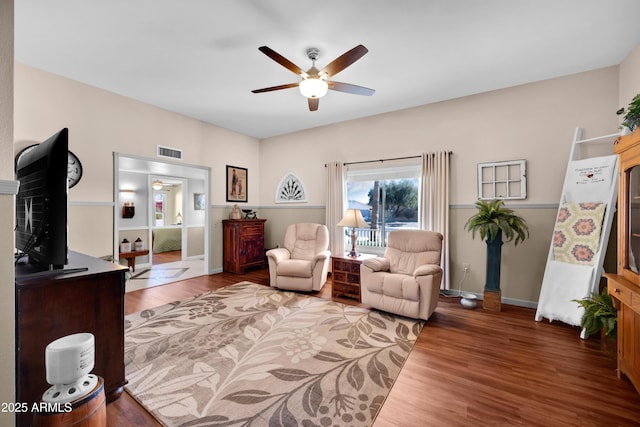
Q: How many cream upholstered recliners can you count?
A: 2